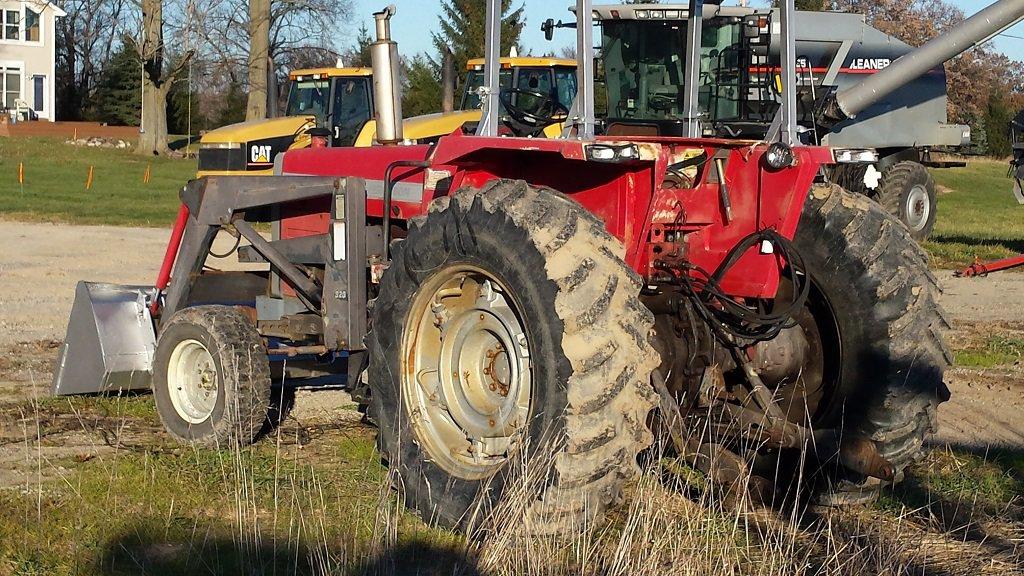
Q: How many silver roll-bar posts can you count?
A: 4